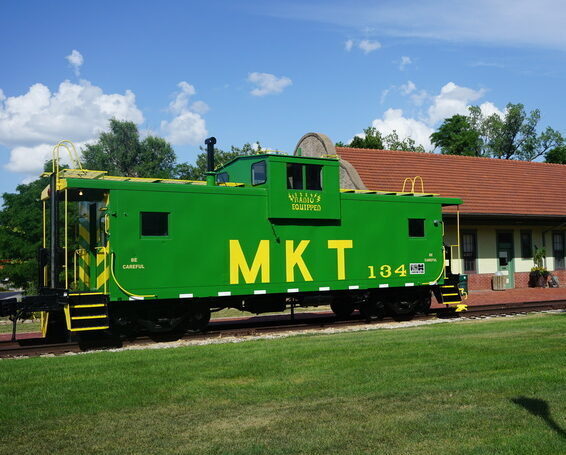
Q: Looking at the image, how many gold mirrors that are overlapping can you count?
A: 0